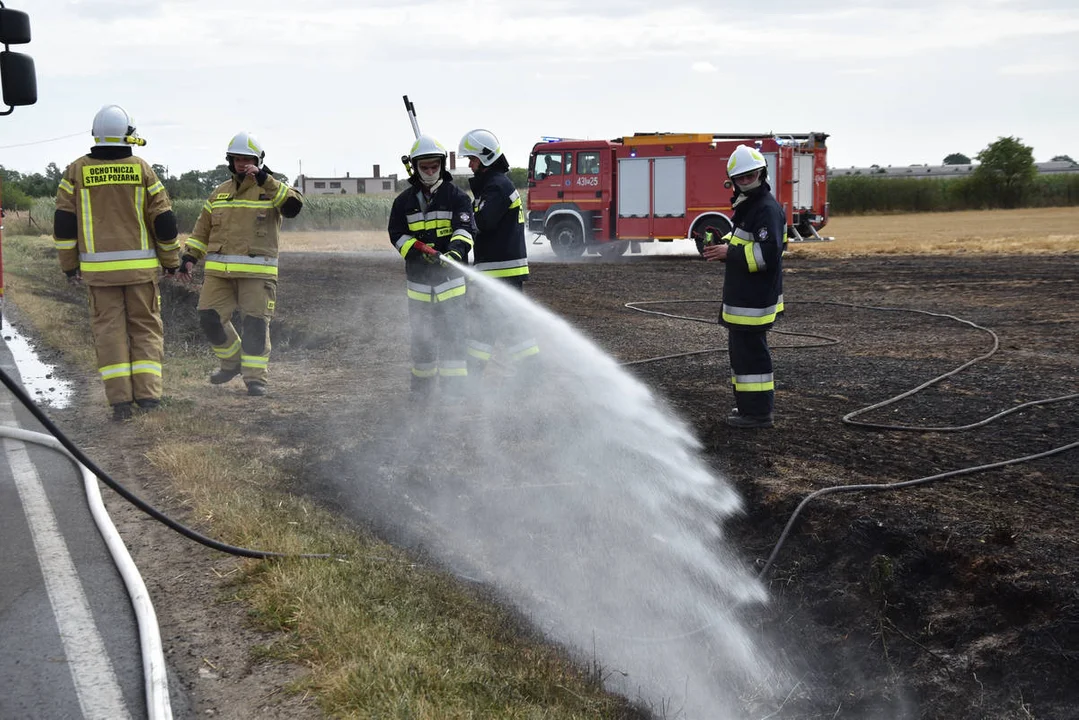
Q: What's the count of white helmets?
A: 5